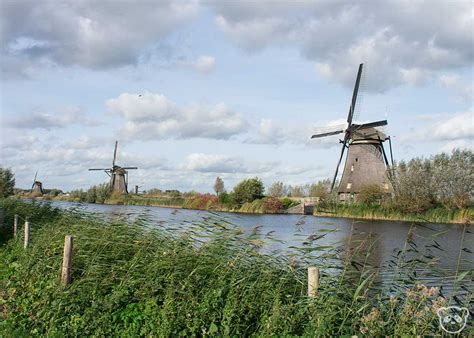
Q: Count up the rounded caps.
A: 3